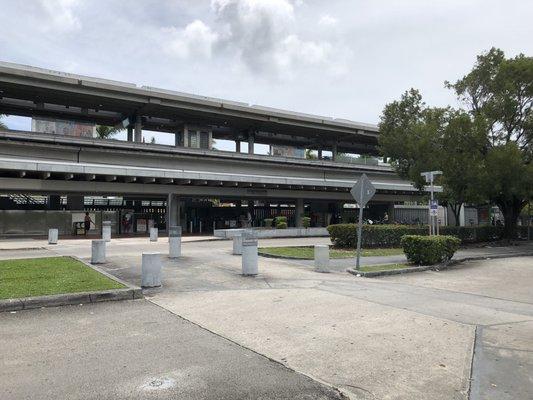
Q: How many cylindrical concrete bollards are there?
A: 9